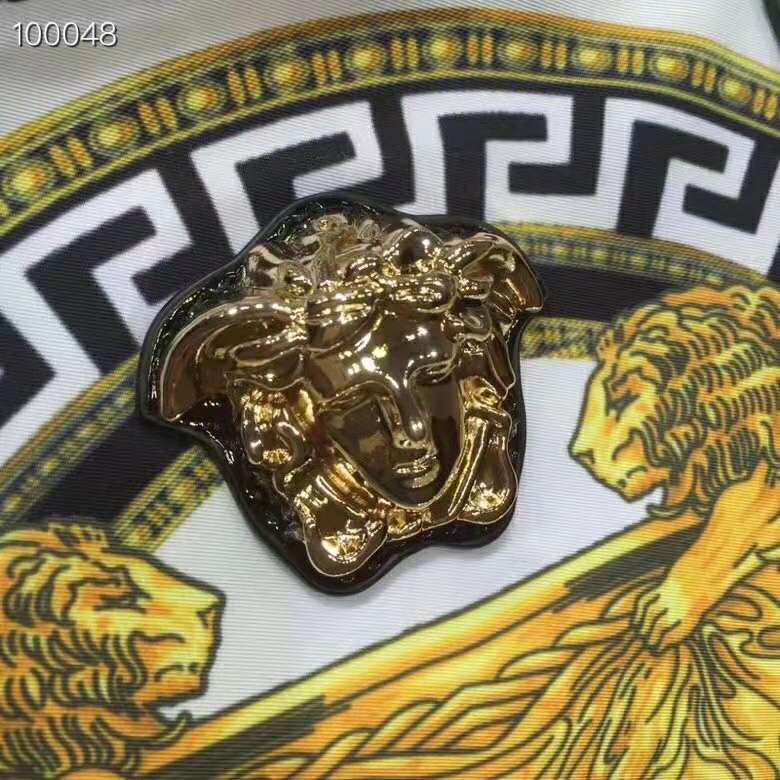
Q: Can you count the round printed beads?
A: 10